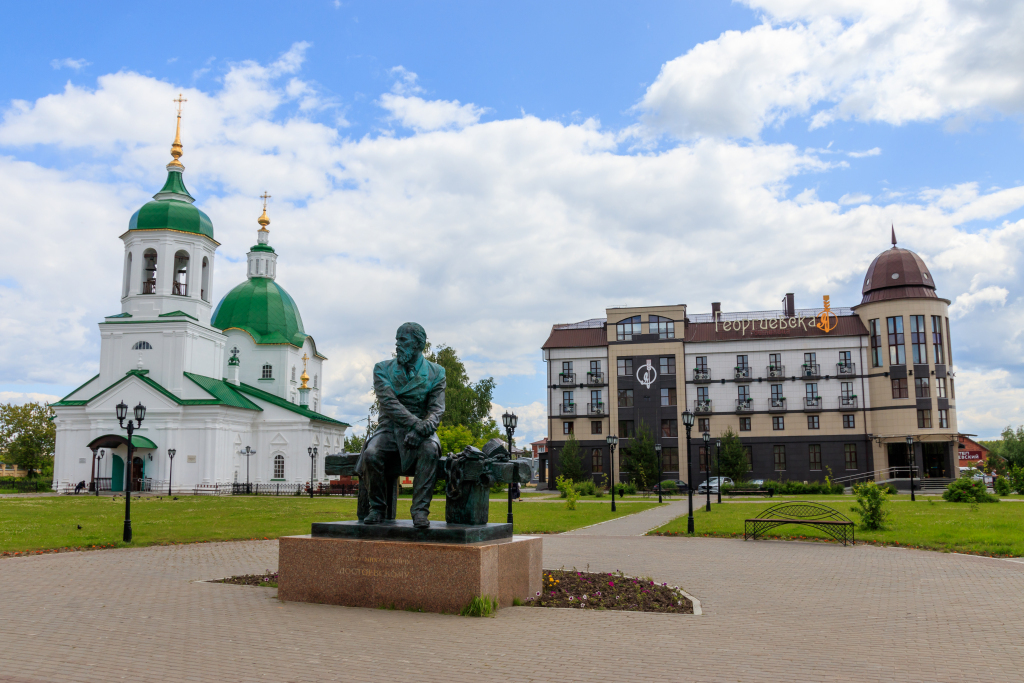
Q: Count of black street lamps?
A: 12